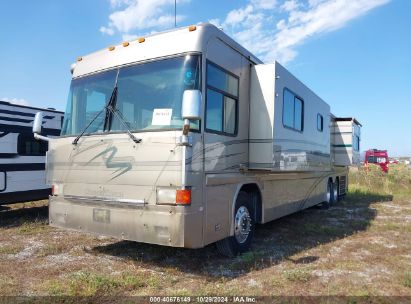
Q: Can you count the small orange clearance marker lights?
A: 5